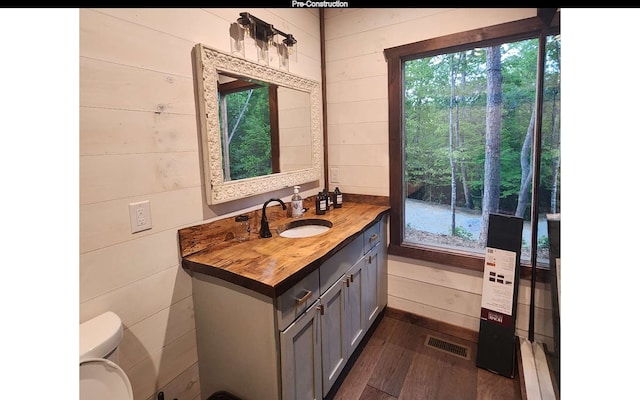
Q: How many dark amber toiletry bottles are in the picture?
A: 3